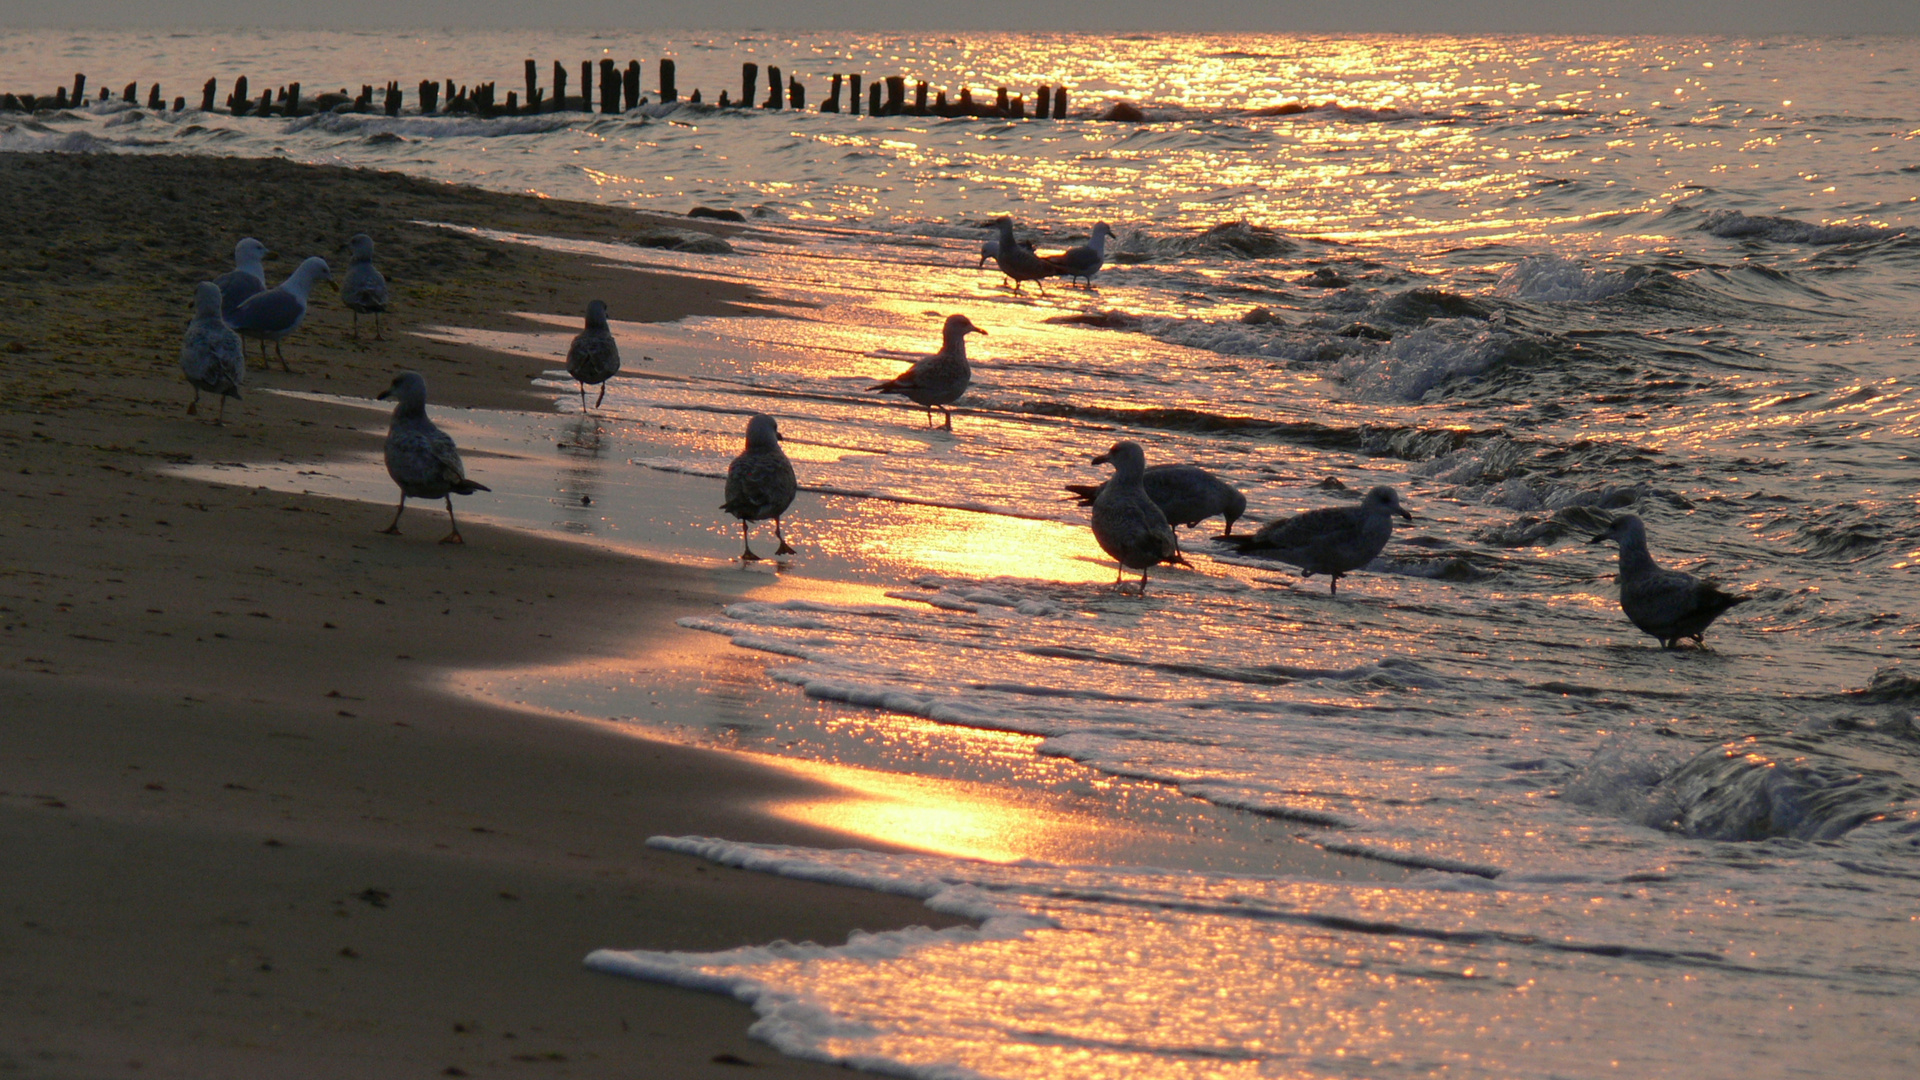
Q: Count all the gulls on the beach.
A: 15